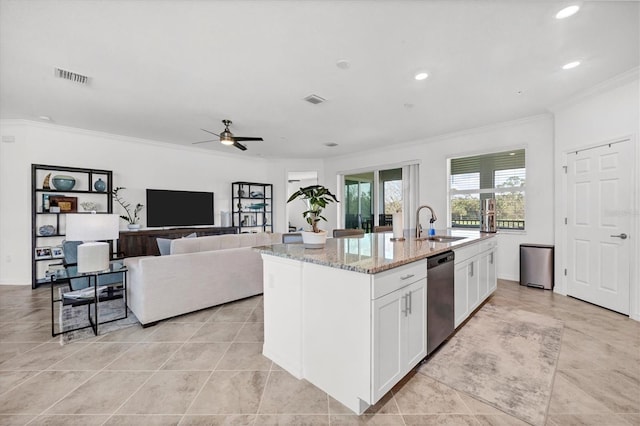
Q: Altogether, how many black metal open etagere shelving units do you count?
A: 2